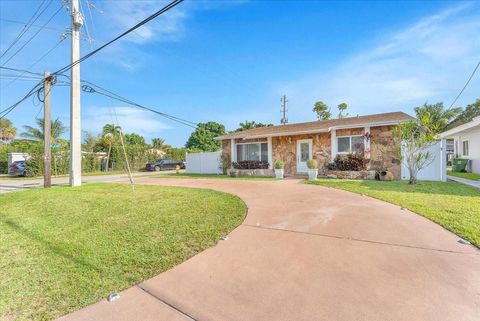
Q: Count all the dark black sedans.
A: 1